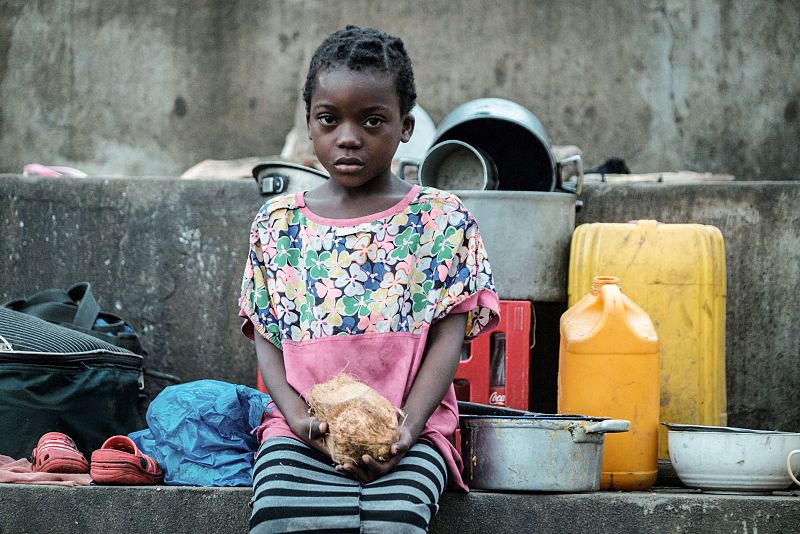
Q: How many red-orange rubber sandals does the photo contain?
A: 2